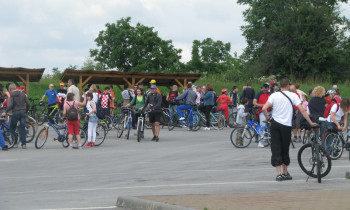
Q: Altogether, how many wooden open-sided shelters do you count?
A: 2